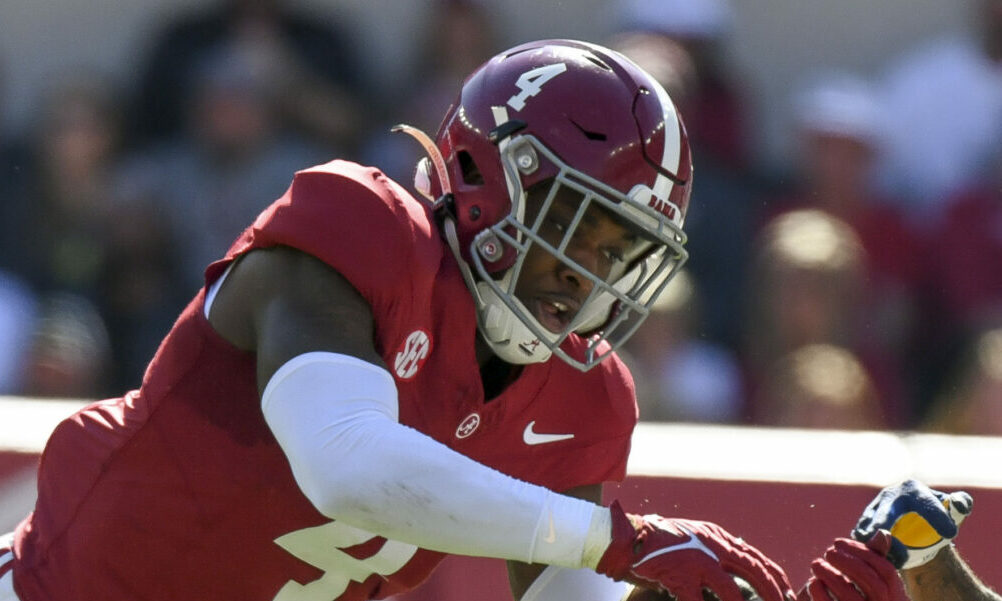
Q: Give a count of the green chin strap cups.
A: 0